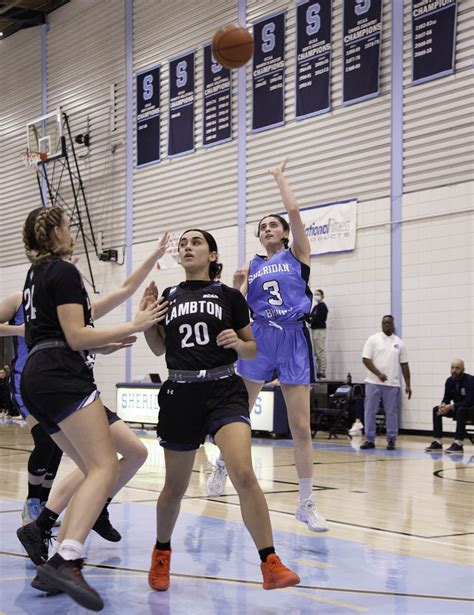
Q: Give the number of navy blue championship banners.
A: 7